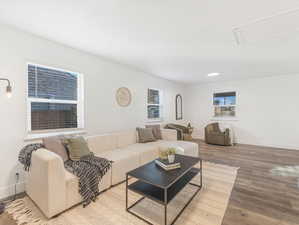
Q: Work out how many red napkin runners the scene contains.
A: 0